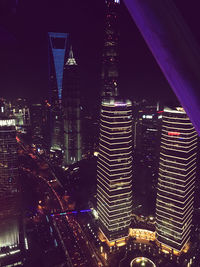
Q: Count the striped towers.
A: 2